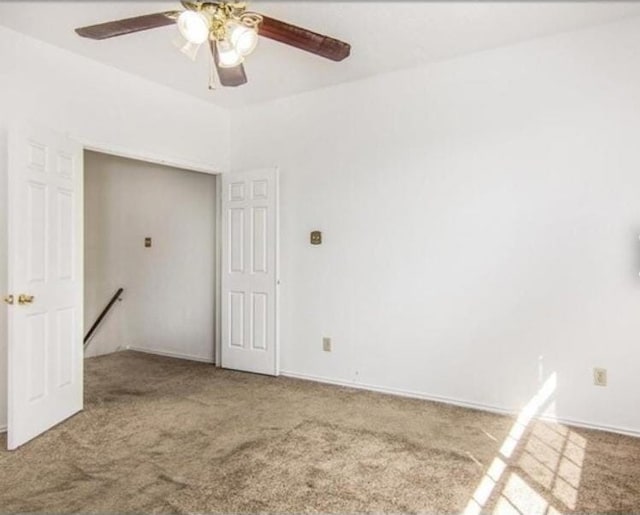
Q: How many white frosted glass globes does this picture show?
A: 4